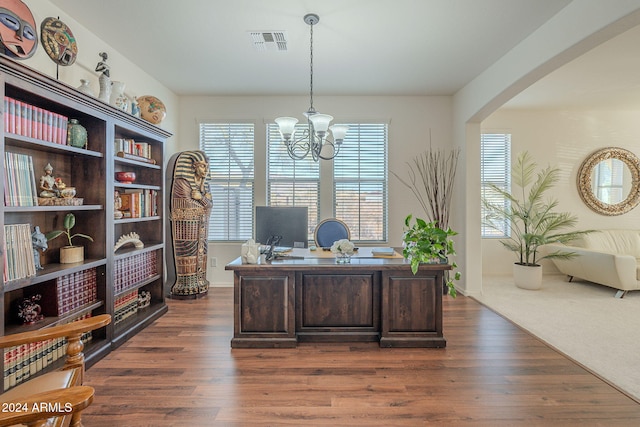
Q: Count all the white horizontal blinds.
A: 4